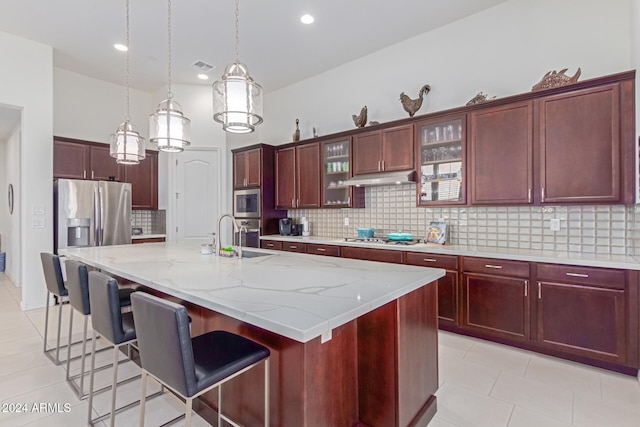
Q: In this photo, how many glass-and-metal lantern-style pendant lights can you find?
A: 3